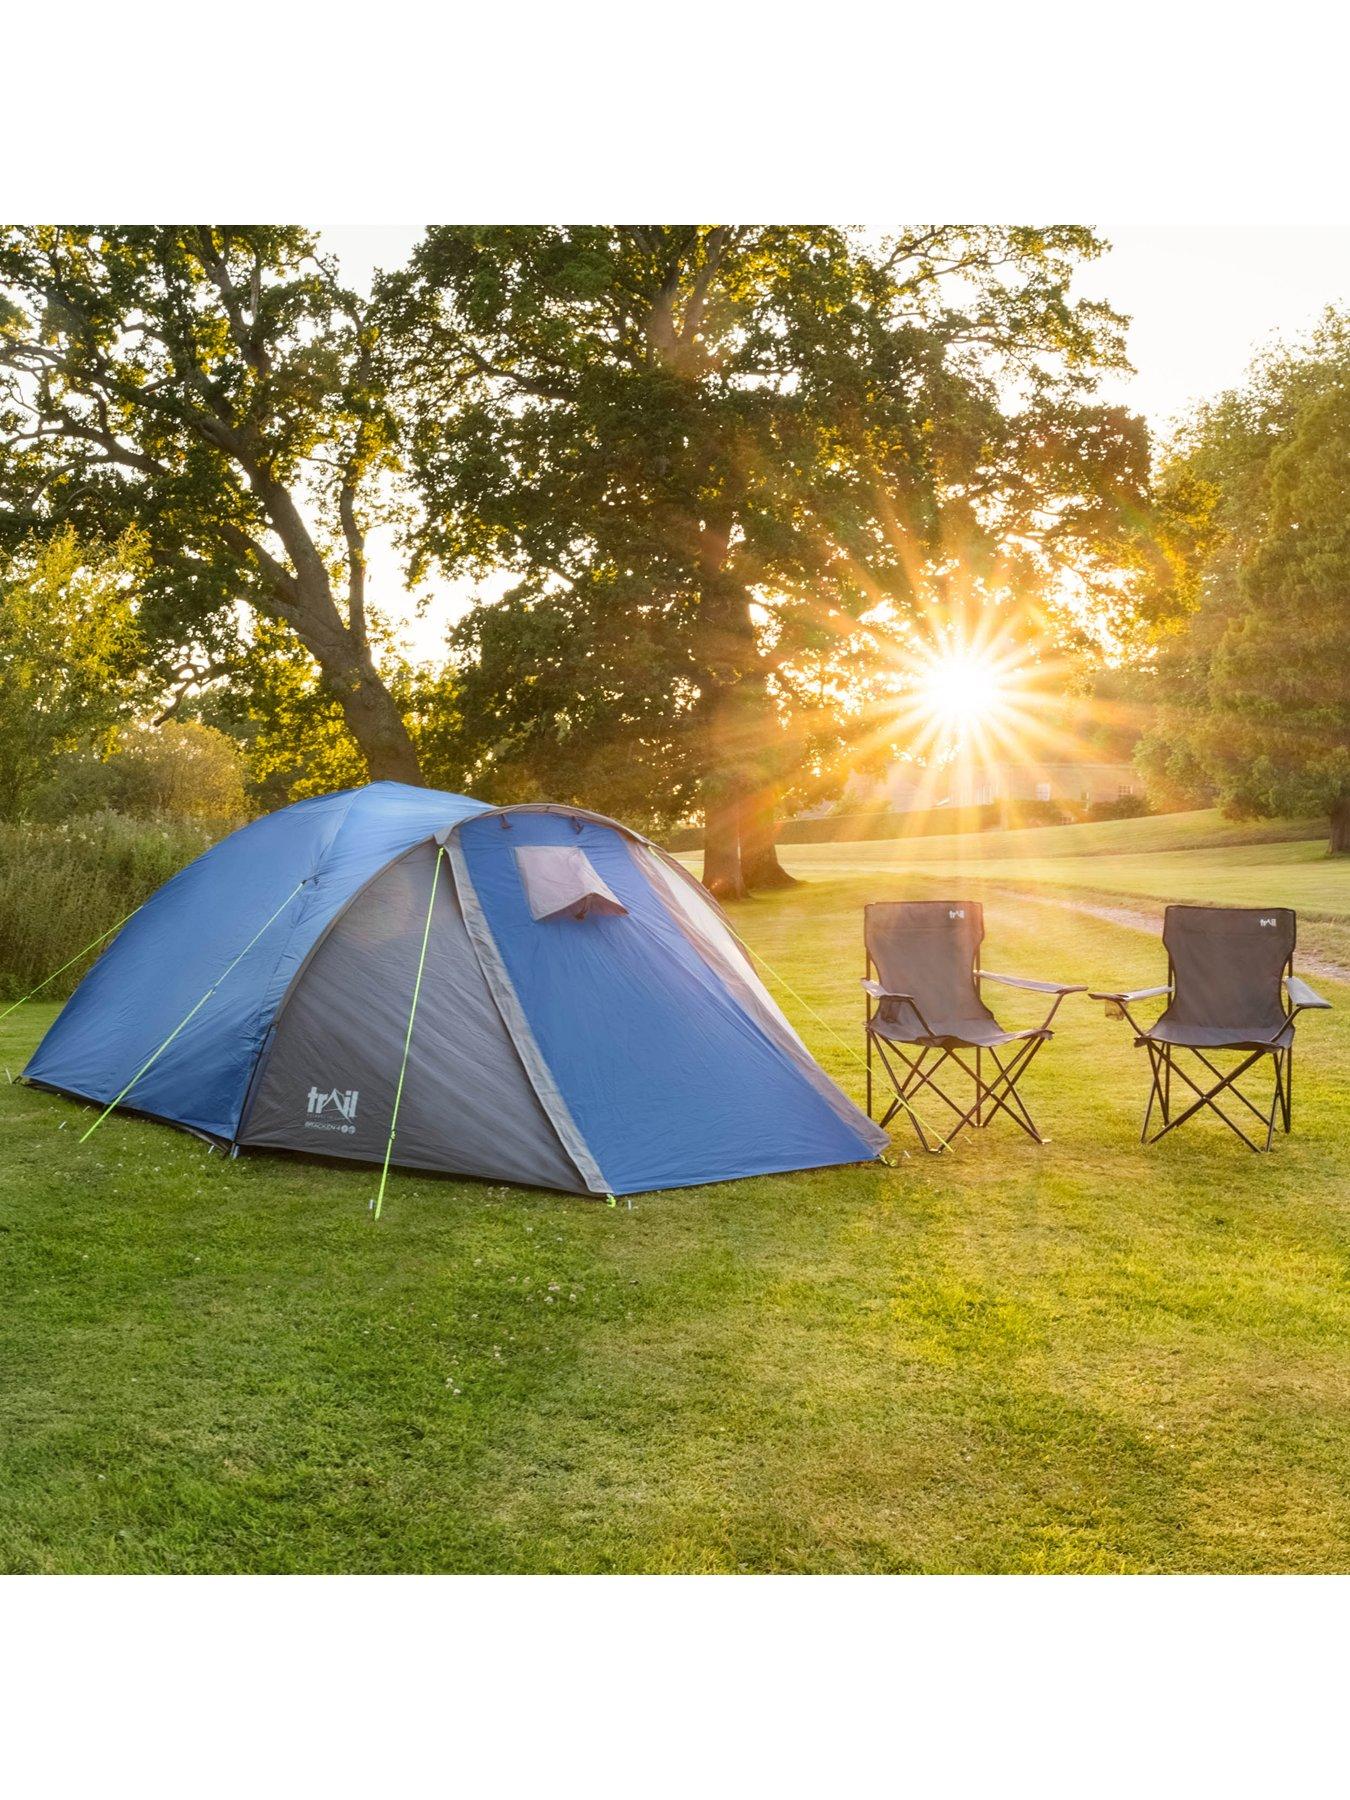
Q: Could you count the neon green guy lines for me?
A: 4